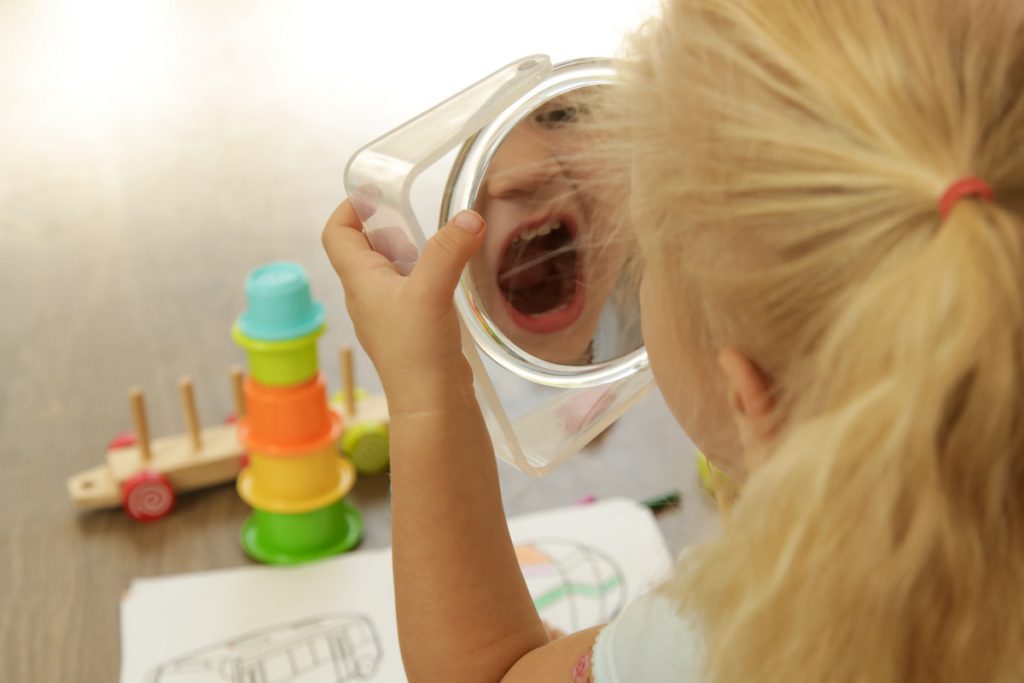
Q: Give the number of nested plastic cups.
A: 5